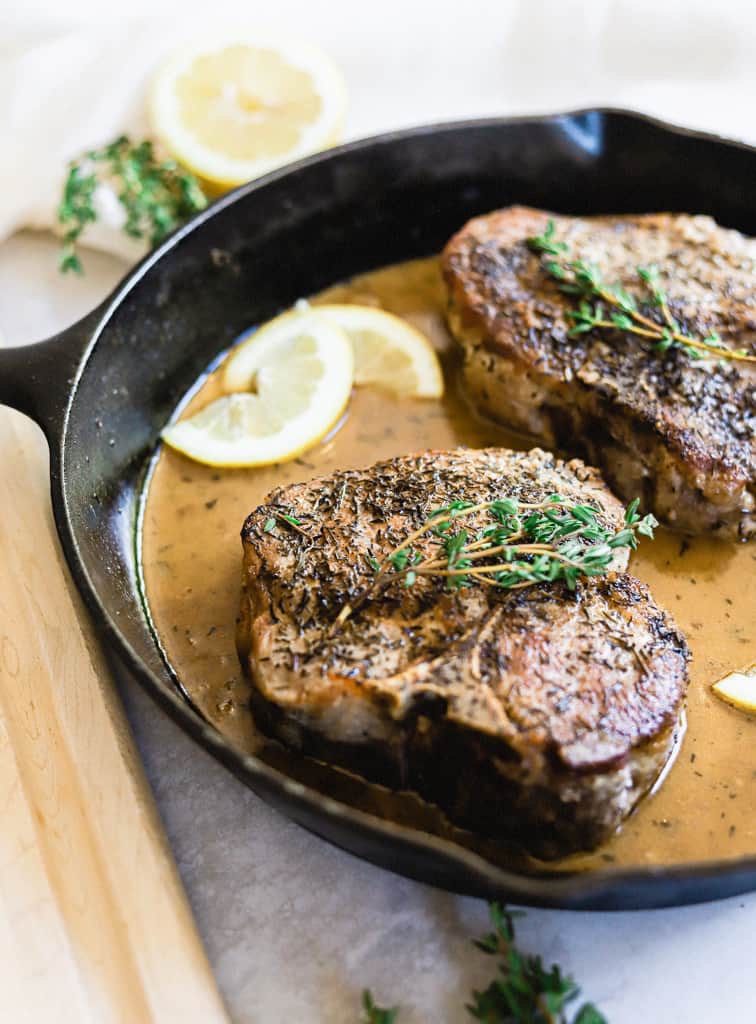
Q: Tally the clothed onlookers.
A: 0